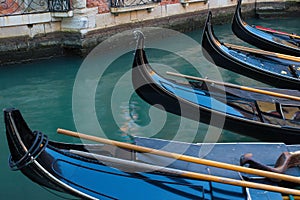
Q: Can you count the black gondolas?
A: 4